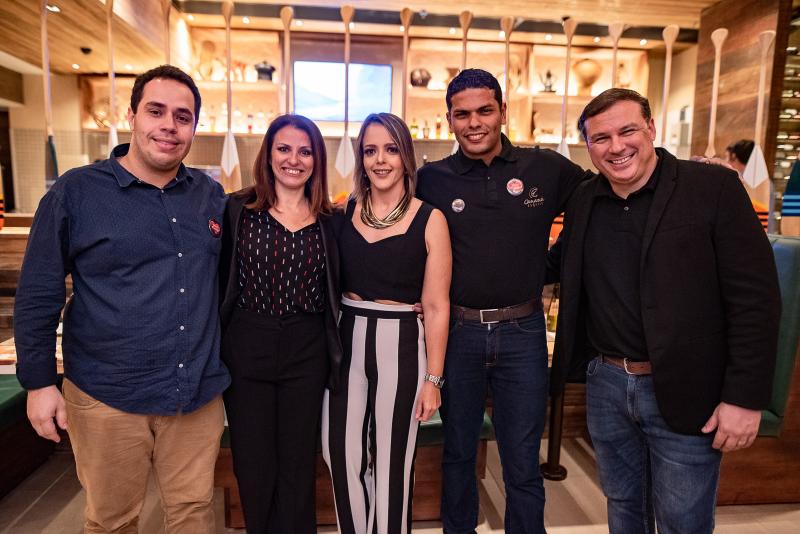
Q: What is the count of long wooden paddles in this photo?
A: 14